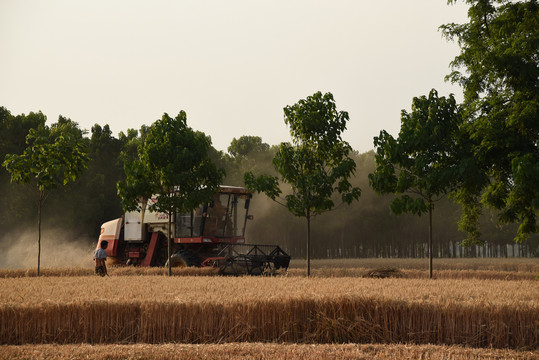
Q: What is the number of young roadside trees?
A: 4